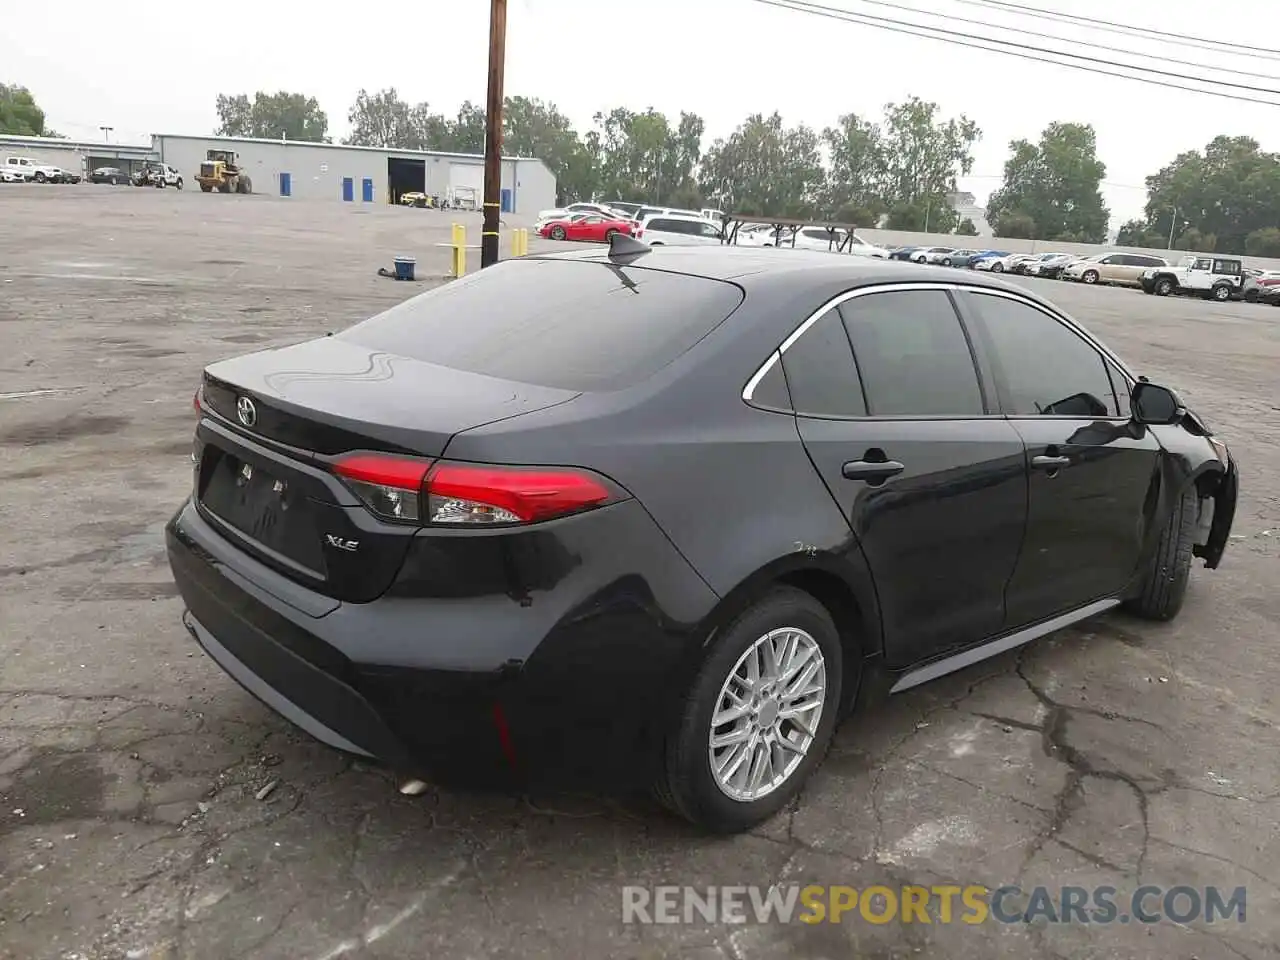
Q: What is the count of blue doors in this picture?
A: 4